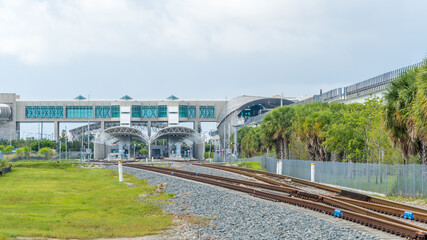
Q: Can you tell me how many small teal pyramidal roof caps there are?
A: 3